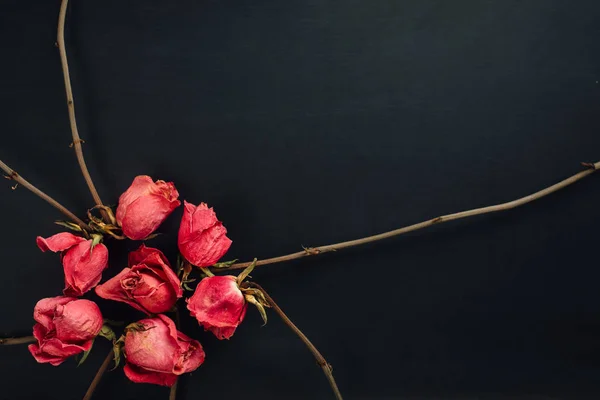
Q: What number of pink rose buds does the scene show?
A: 7